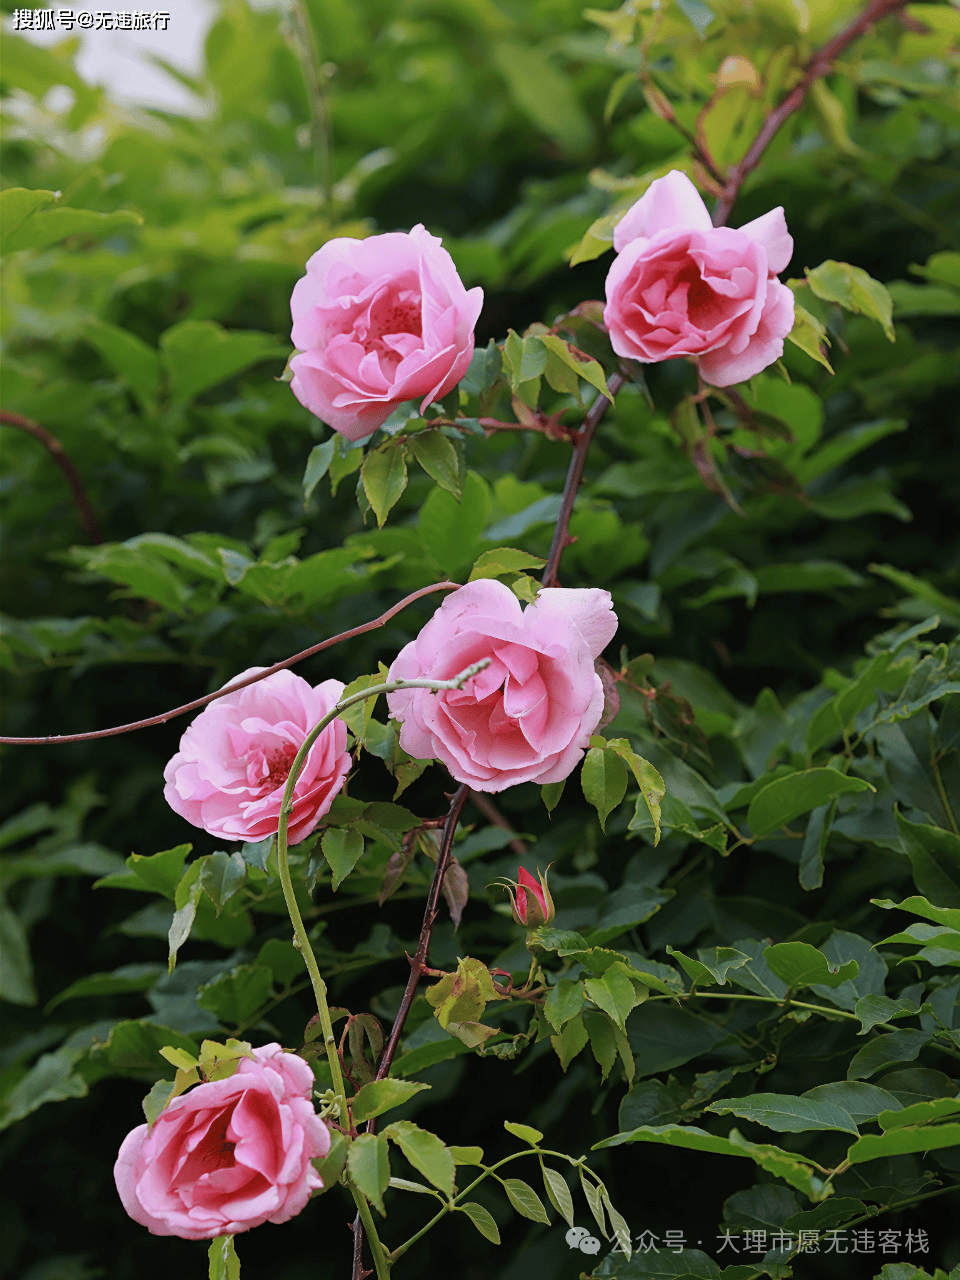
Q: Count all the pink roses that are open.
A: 5